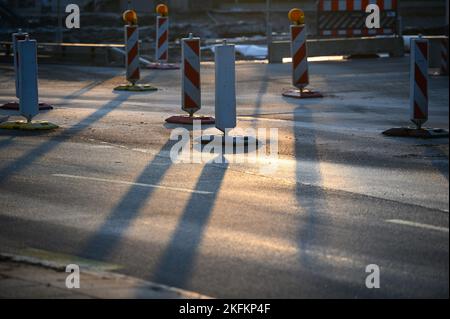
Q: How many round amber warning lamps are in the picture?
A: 3